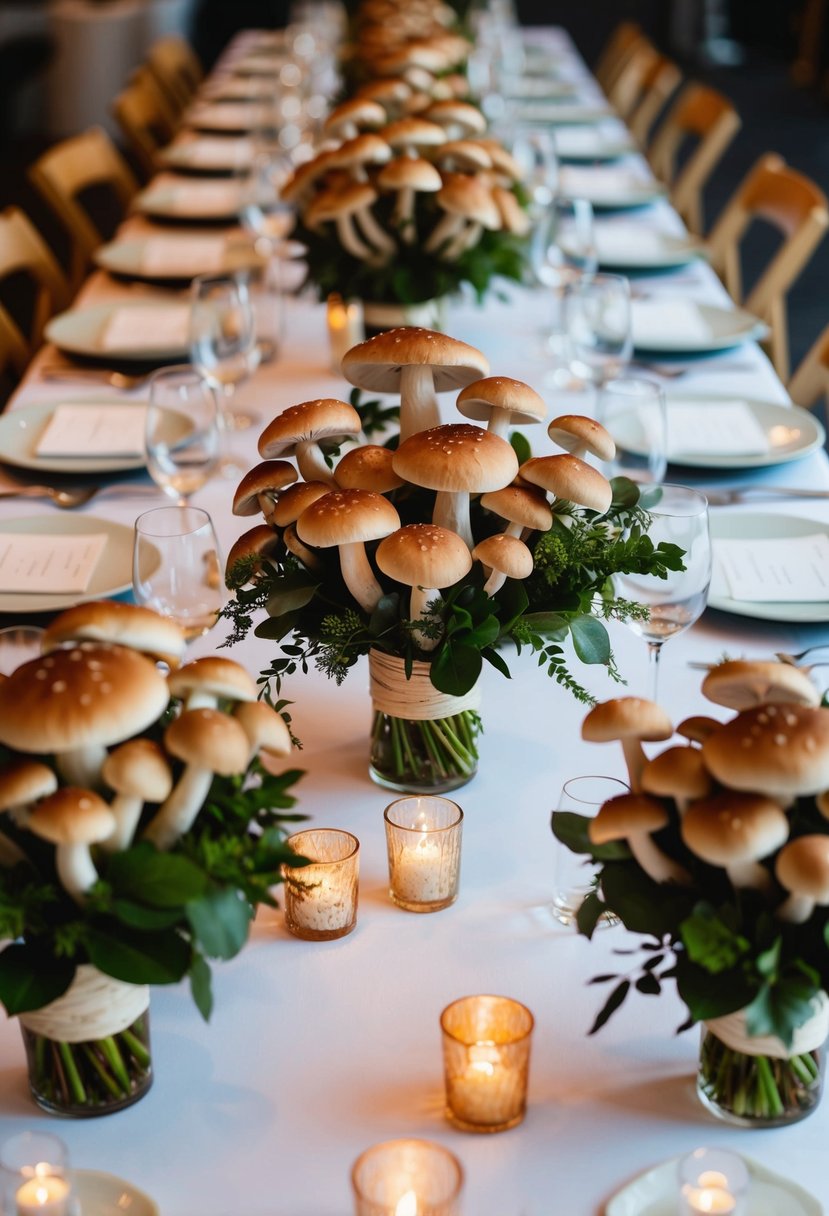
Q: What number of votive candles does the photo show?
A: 7